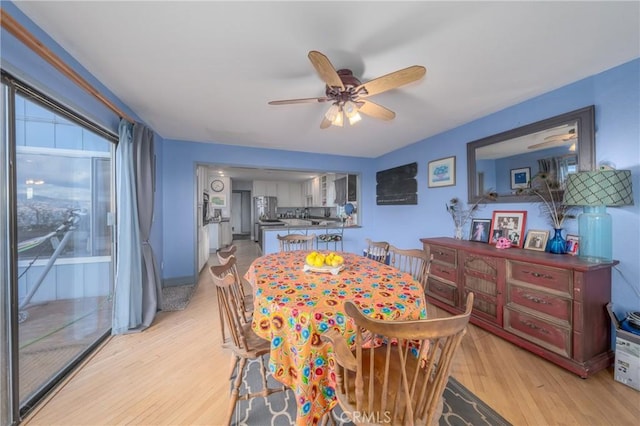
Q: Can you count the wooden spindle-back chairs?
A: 6